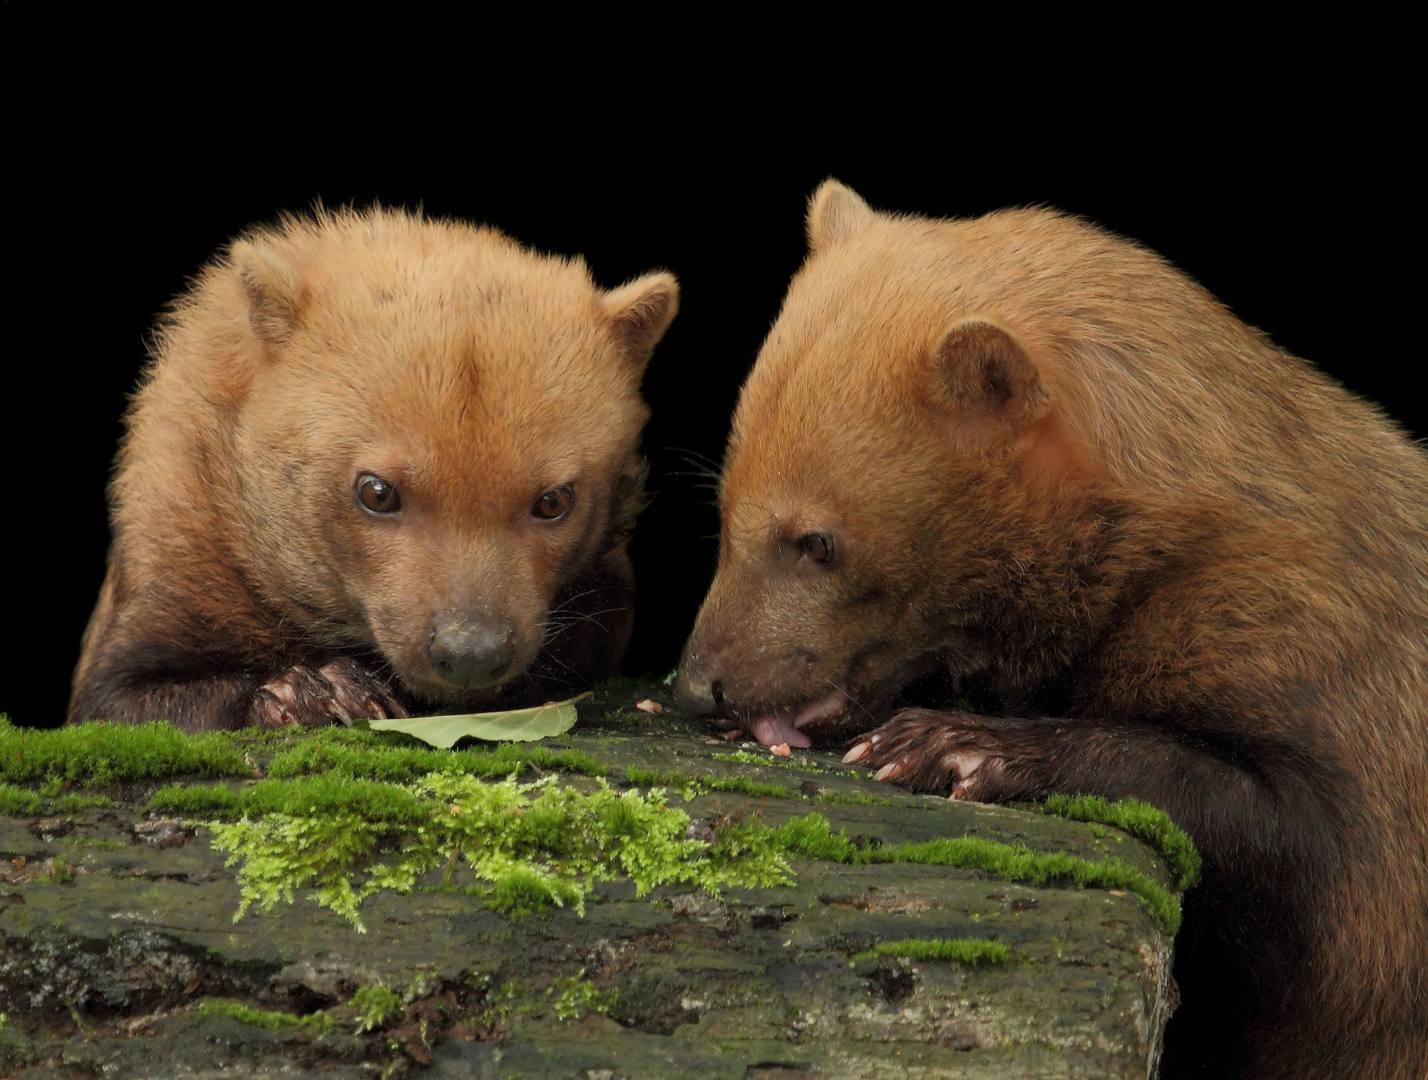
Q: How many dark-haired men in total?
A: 0